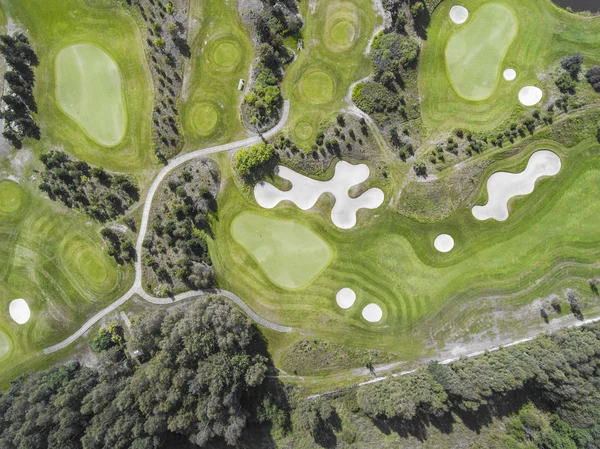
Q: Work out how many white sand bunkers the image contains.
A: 9